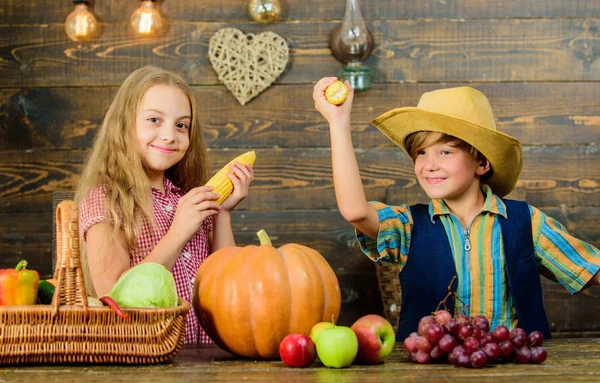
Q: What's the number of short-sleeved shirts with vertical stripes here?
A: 1